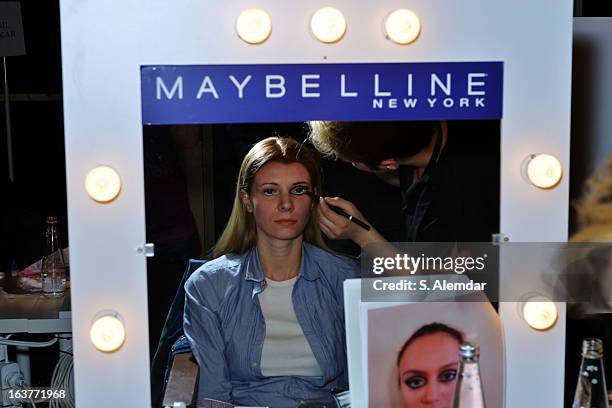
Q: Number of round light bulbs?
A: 7